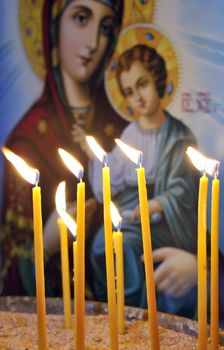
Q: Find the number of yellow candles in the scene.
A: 9